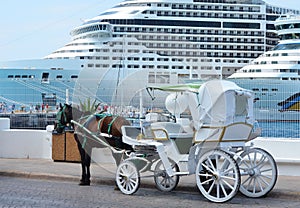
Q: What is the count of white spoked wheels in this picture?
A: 4